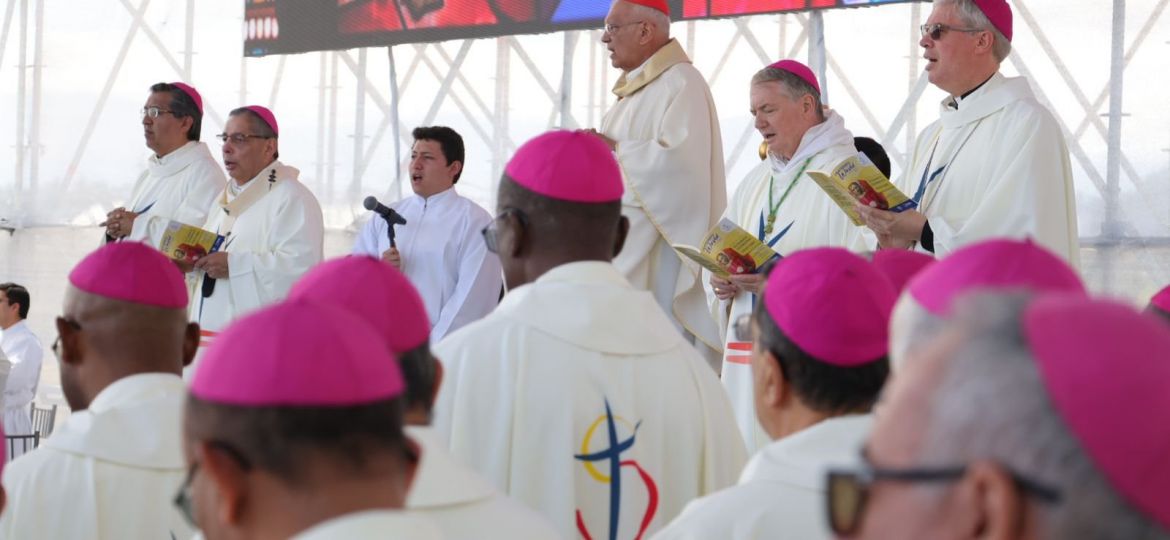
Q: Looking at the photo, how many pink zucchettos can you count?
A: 14